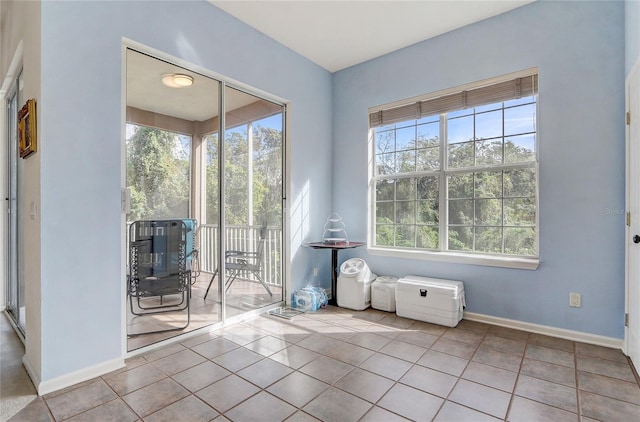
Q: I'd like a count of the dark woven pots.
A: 0